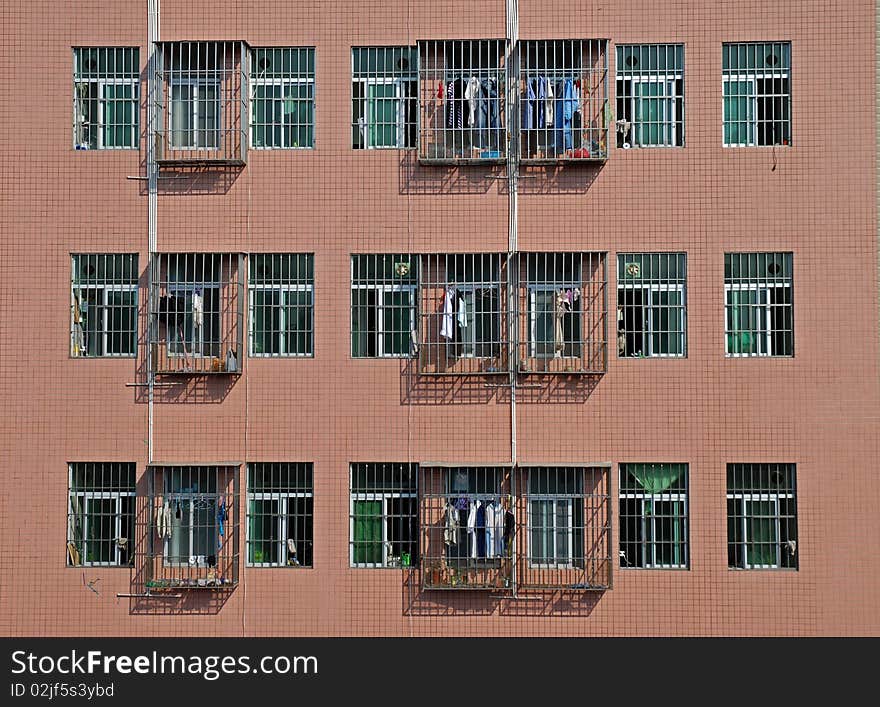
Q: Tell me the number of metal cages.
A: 9